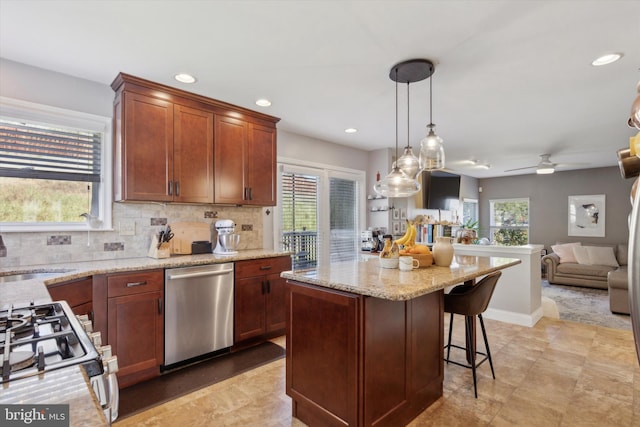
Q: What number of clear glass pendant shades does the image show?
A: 3